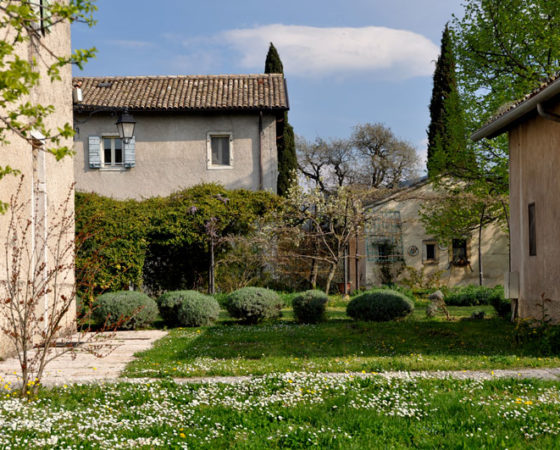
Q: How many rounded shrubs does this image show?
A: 5